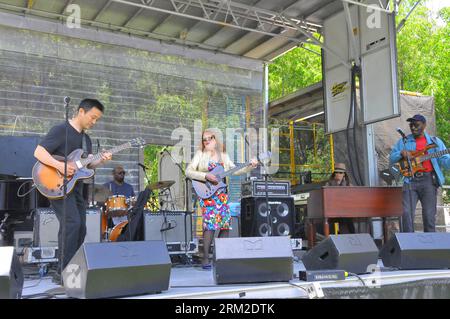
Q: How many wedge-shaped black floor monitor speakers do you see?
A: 5